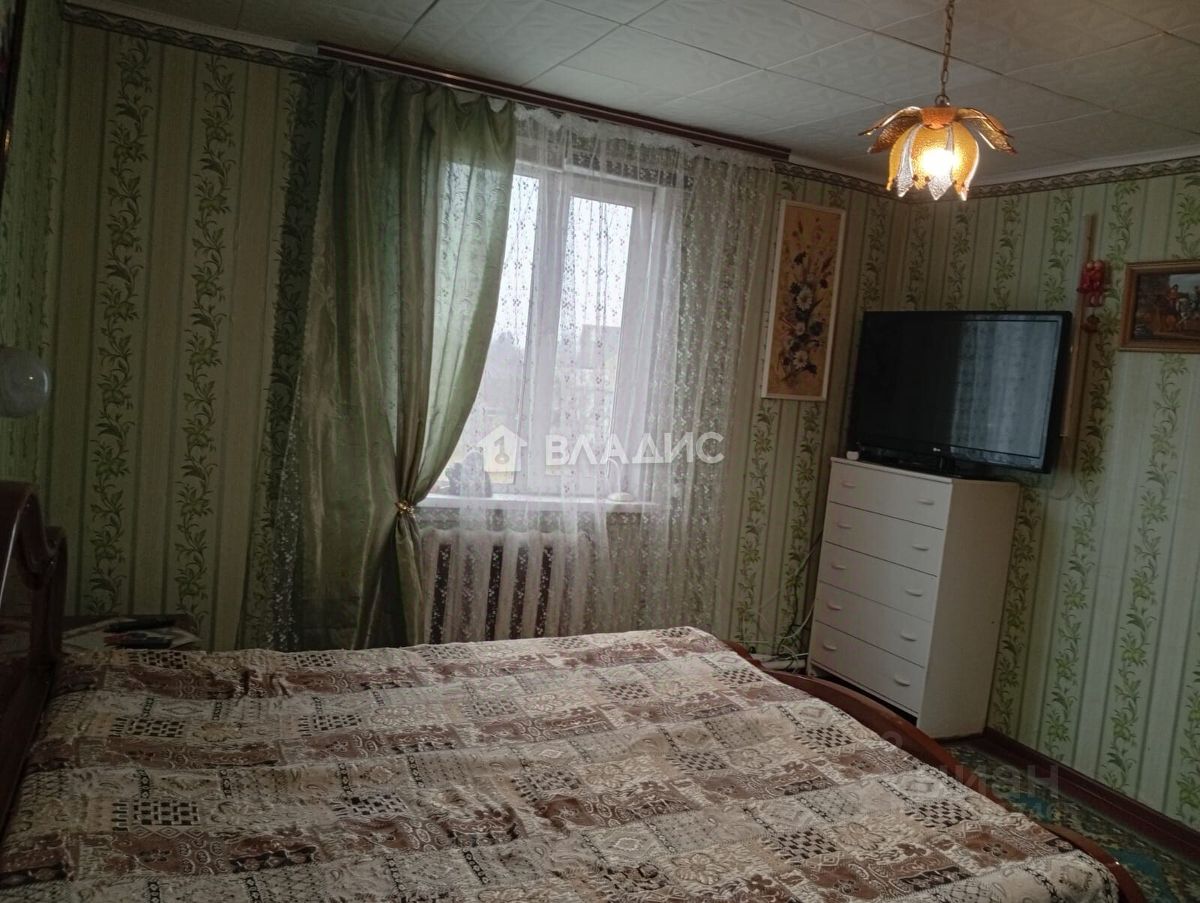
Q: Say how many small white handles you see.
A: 10